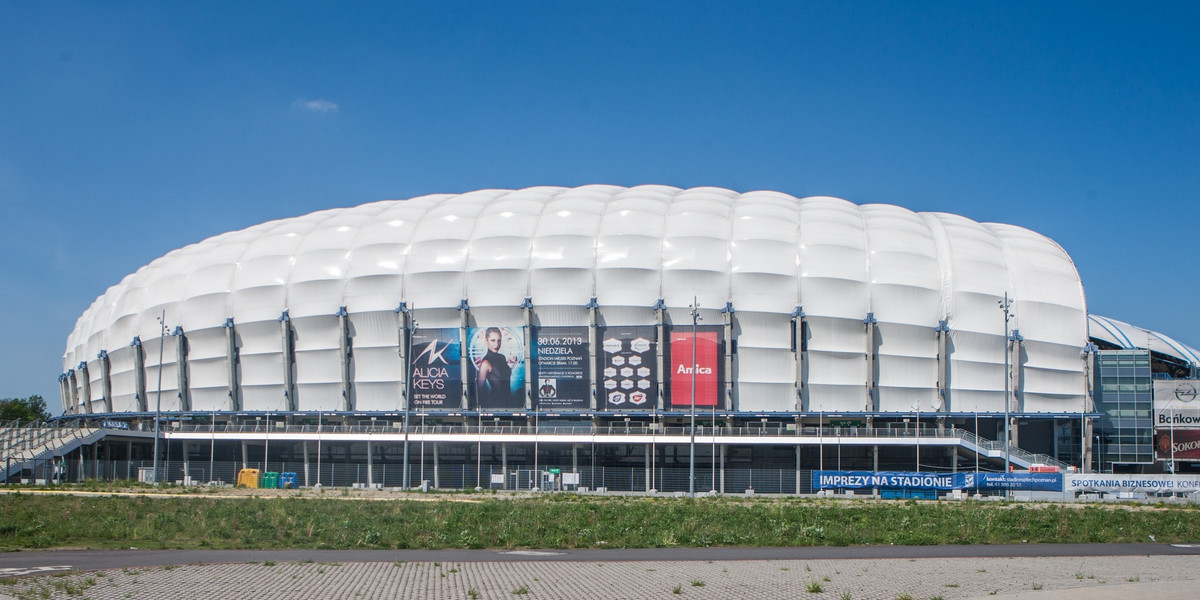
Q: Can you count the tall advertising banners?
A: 5